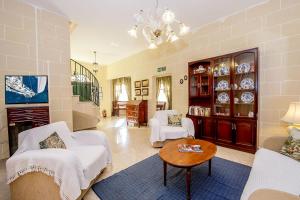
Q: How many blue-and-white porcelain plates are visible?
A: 6